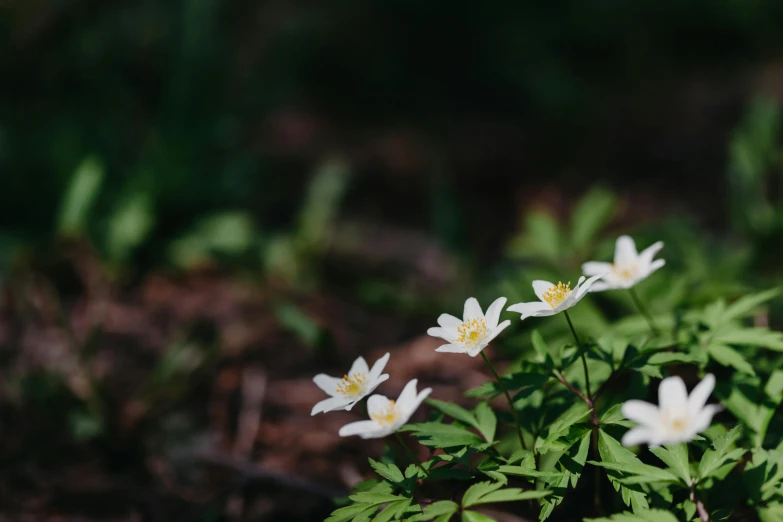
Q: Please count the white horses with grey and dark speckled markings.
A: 0